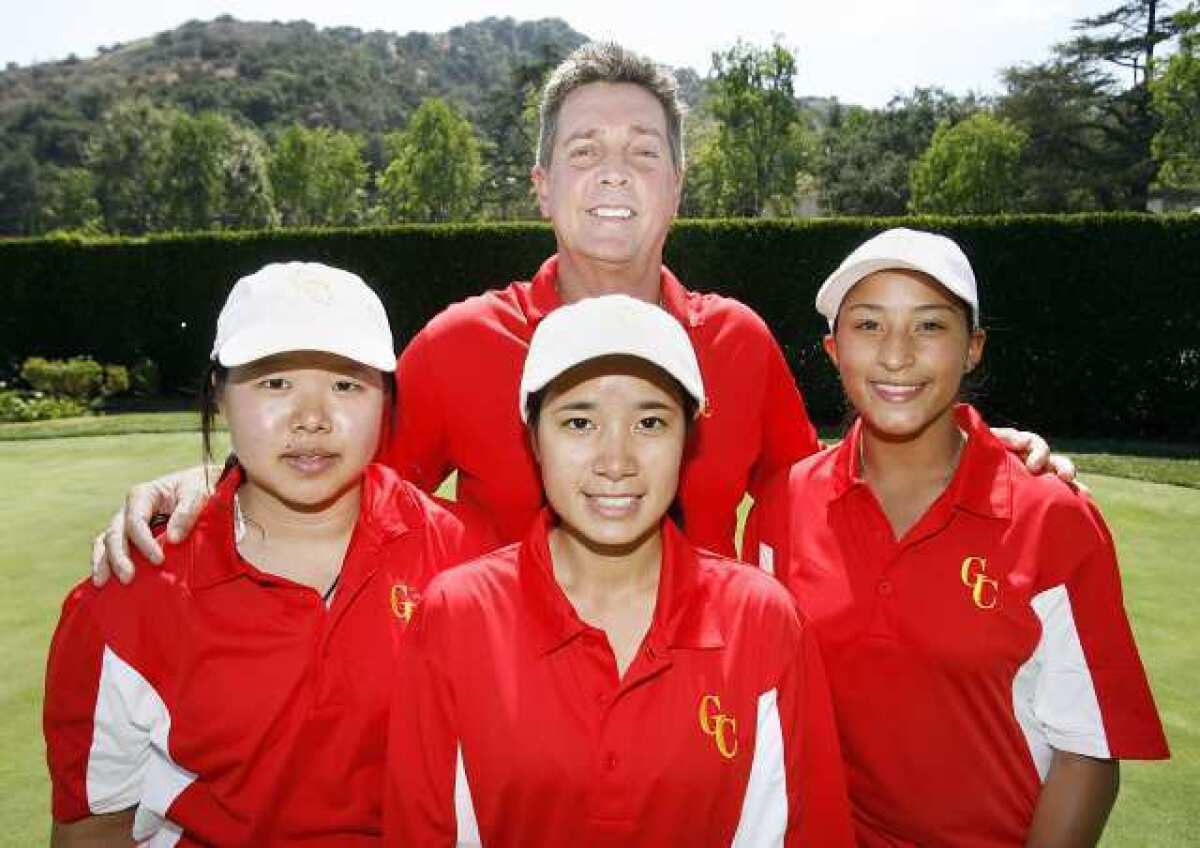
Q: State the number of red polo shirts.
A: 4